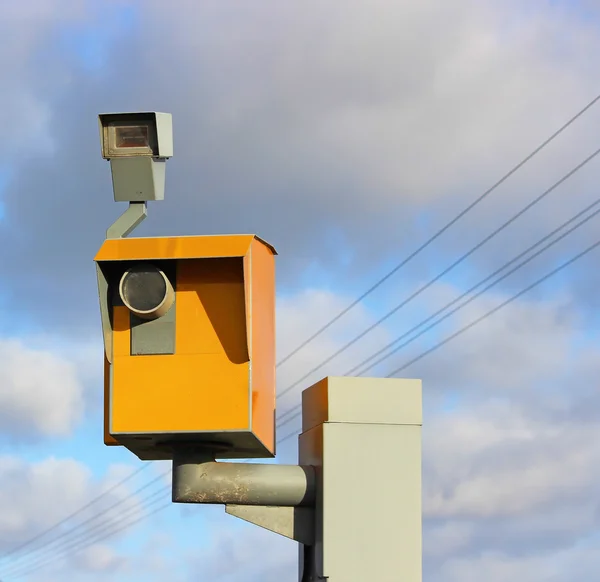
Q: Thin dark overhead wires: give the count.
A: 5